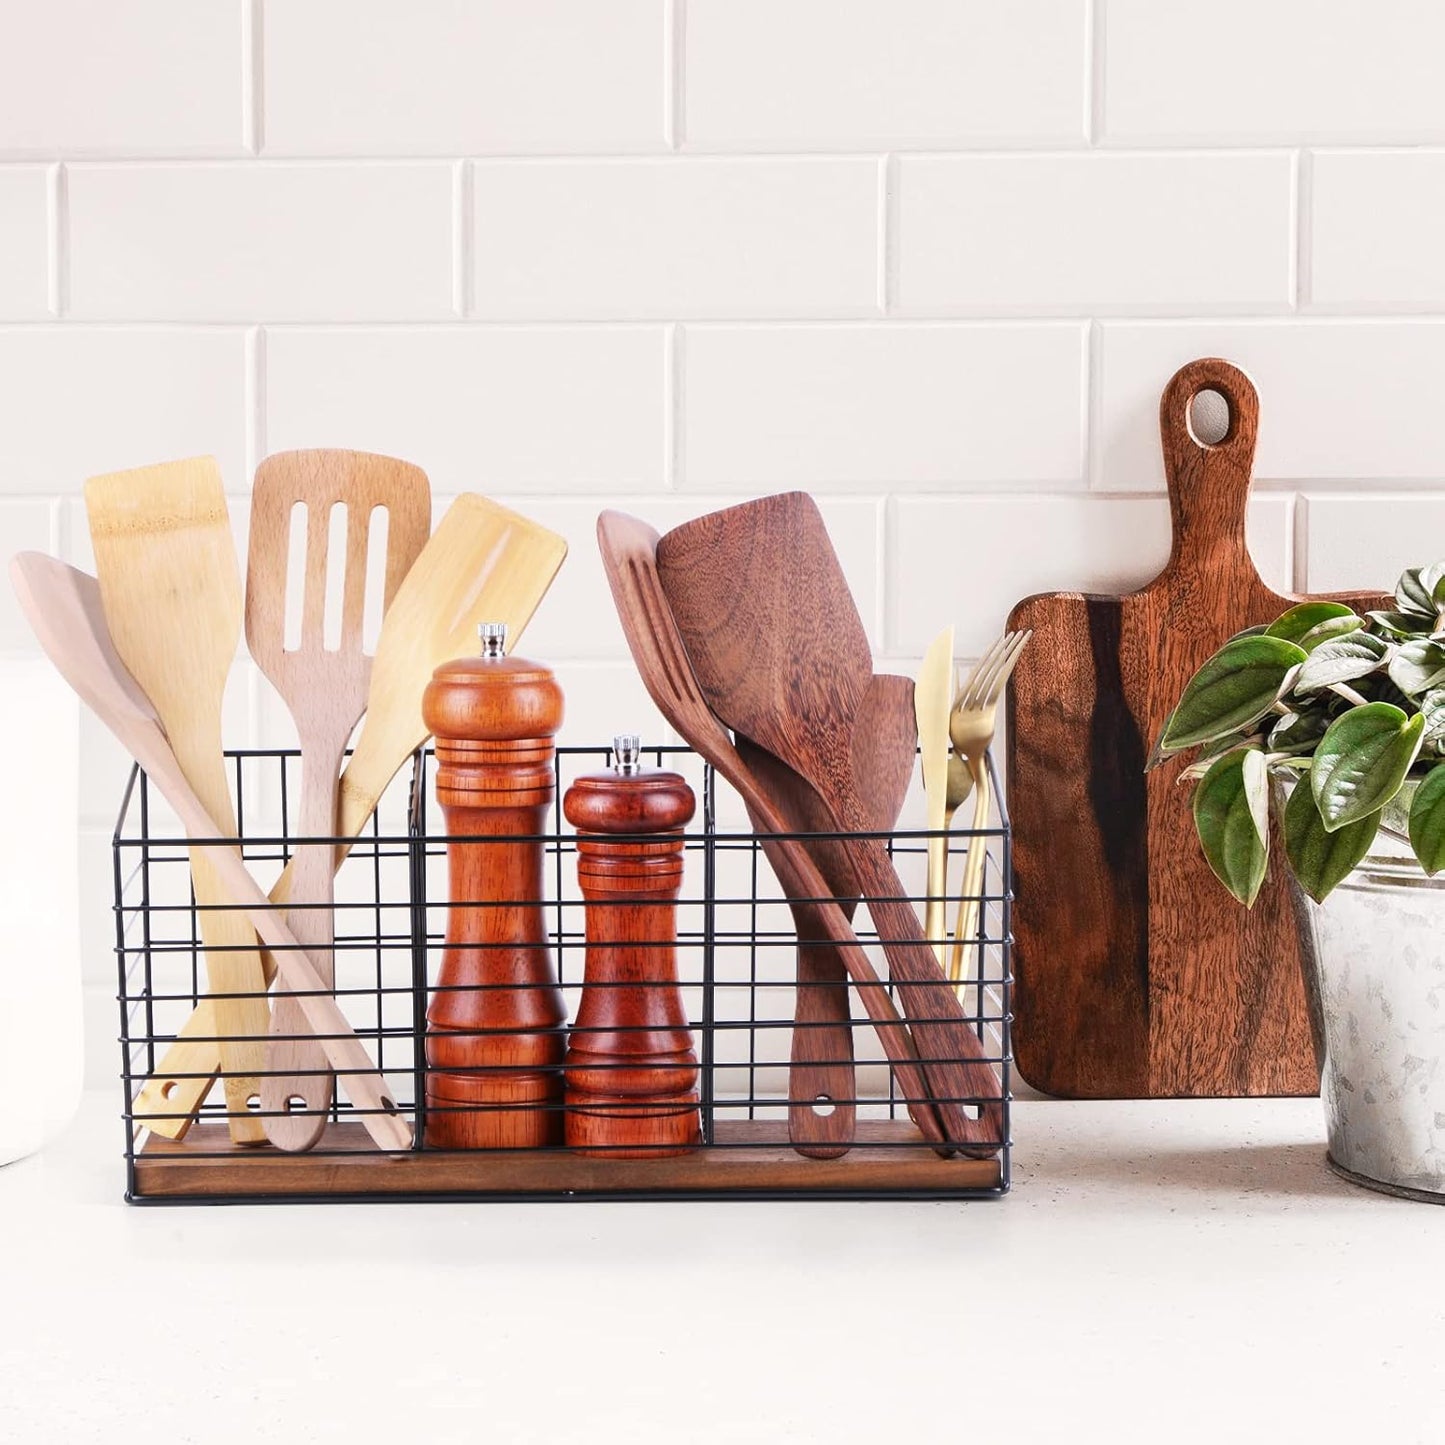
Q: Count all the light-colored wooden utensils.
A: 4